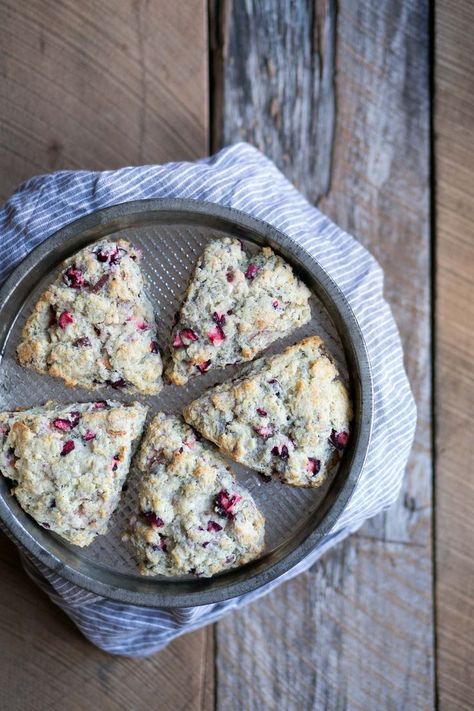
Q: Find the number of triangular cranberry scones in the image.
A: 5